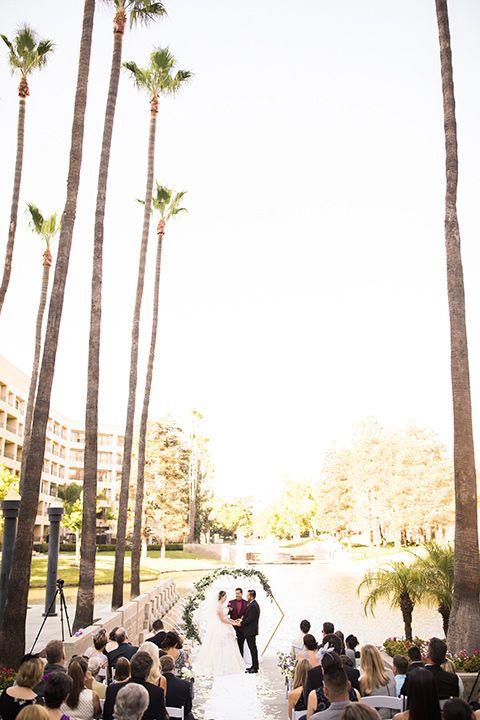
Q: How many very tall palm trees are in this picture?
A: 7